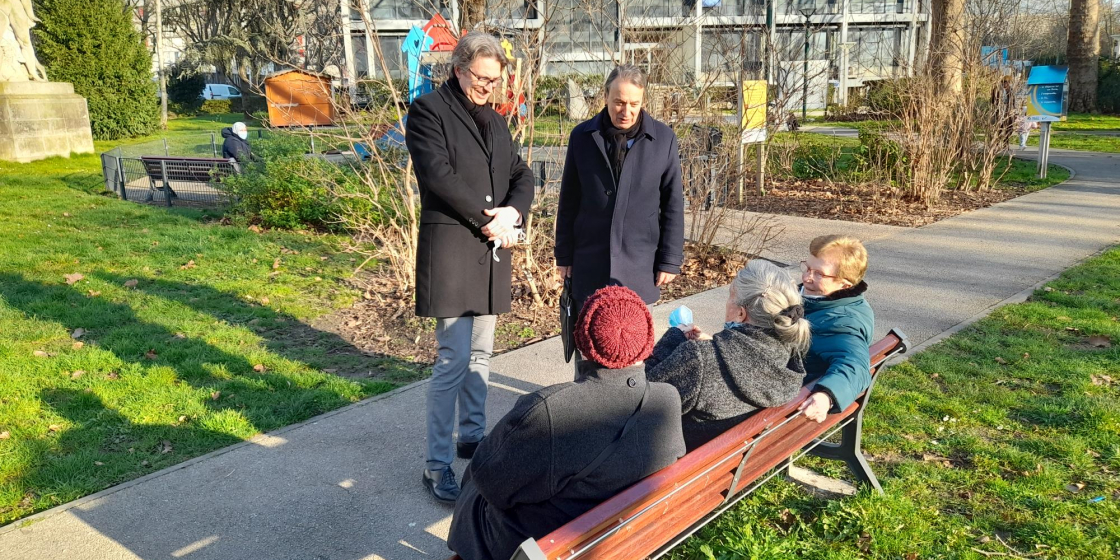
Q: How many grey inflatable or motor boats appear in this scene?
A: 0